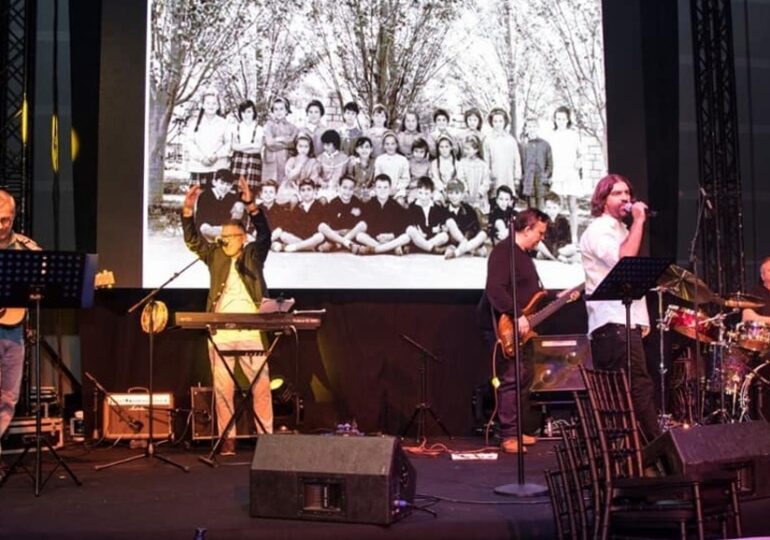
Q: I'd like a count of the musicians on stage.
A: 5